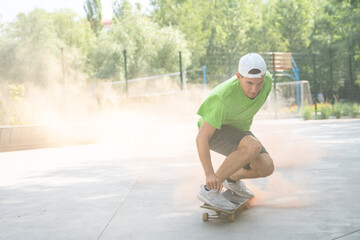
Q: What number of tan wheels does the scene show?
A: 3